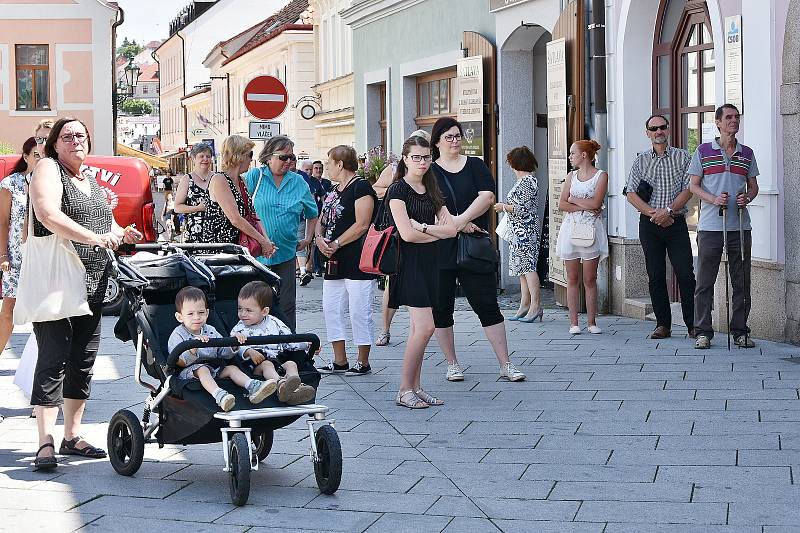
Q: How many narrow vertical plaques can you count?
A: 3